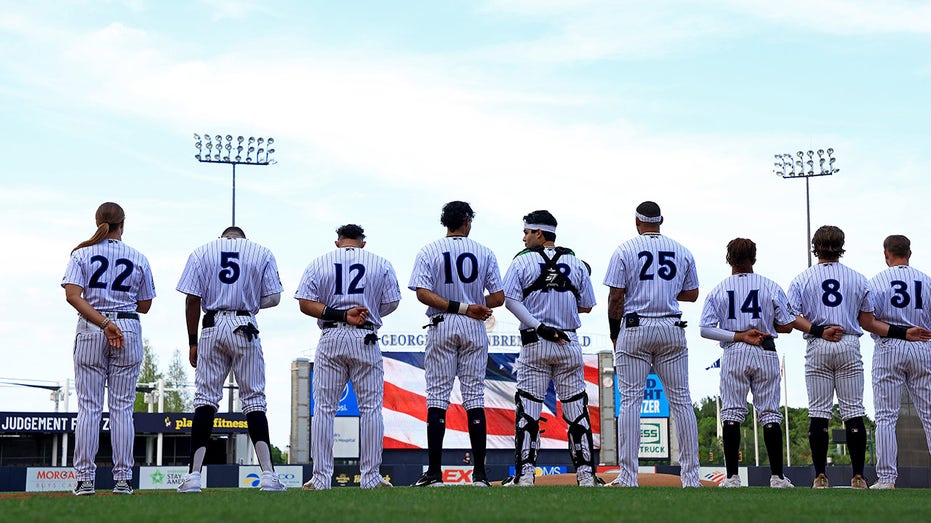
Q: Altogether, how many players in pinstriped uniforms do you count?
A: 9